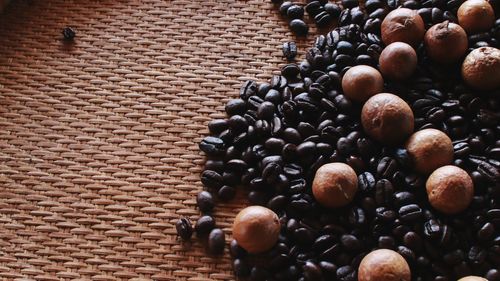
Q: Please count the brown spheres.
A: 13